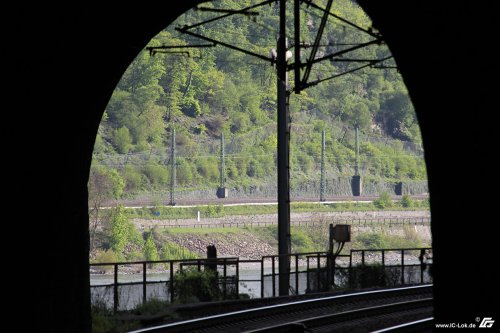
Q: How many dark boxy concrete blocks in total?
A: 3